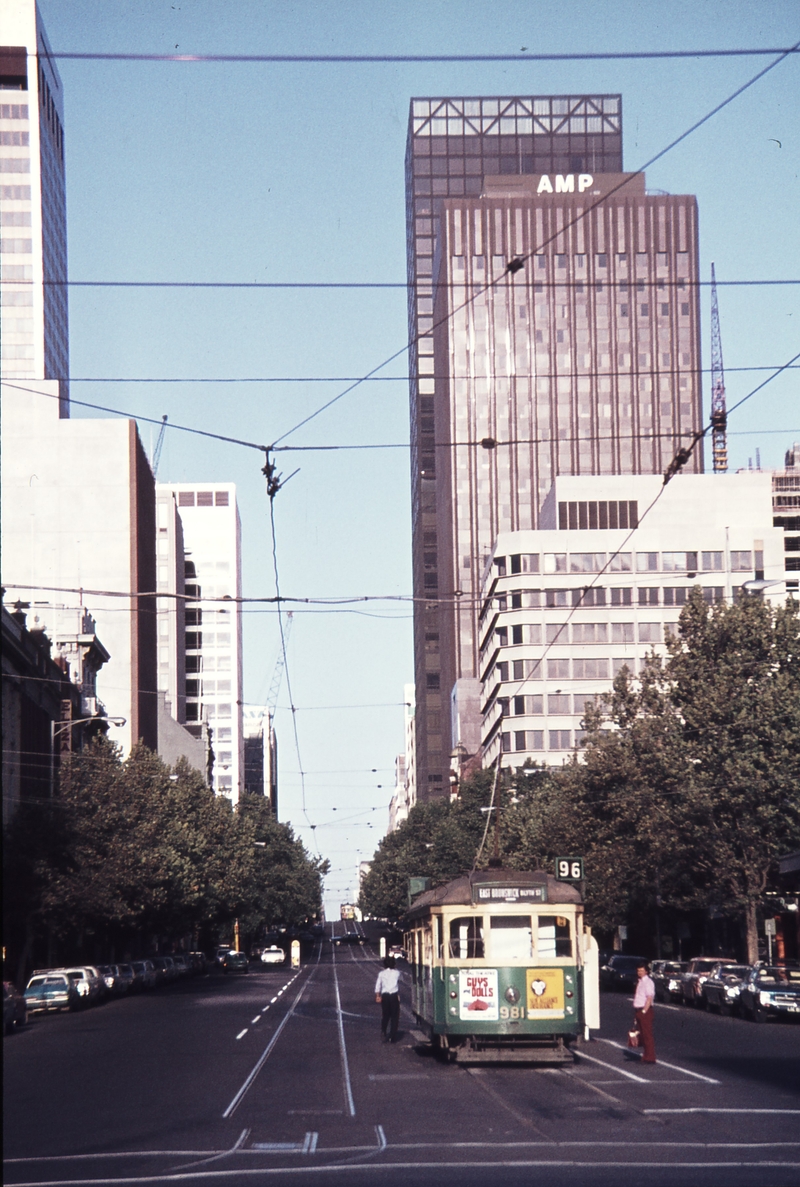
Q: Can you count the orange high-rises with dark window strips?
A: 0